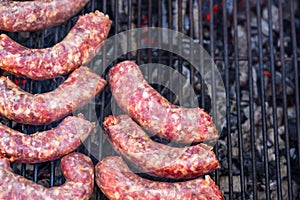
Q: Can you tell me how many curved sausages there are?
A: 8